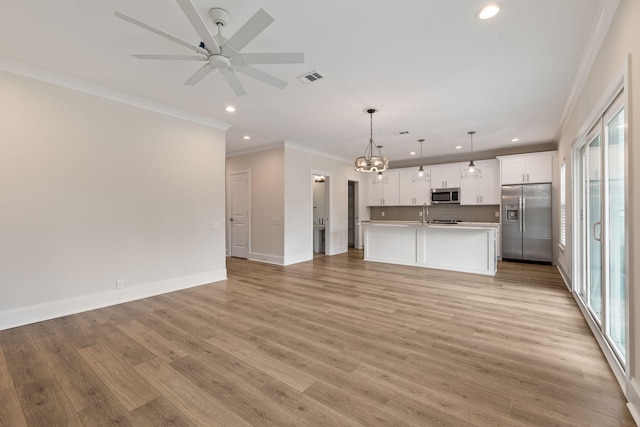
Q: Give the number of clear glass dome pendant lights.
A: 3